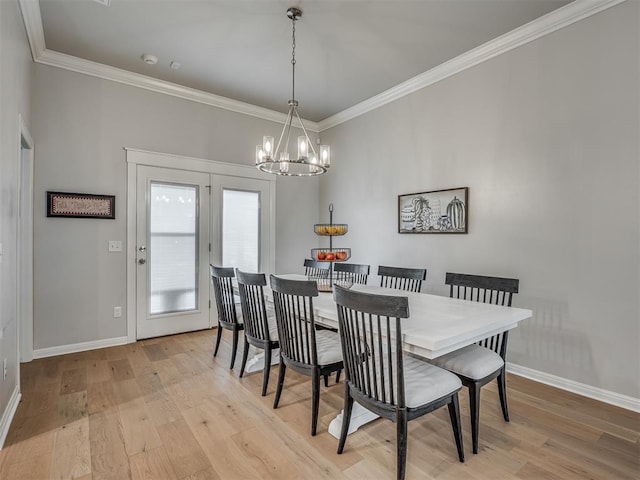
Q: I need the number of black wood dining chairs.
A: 8